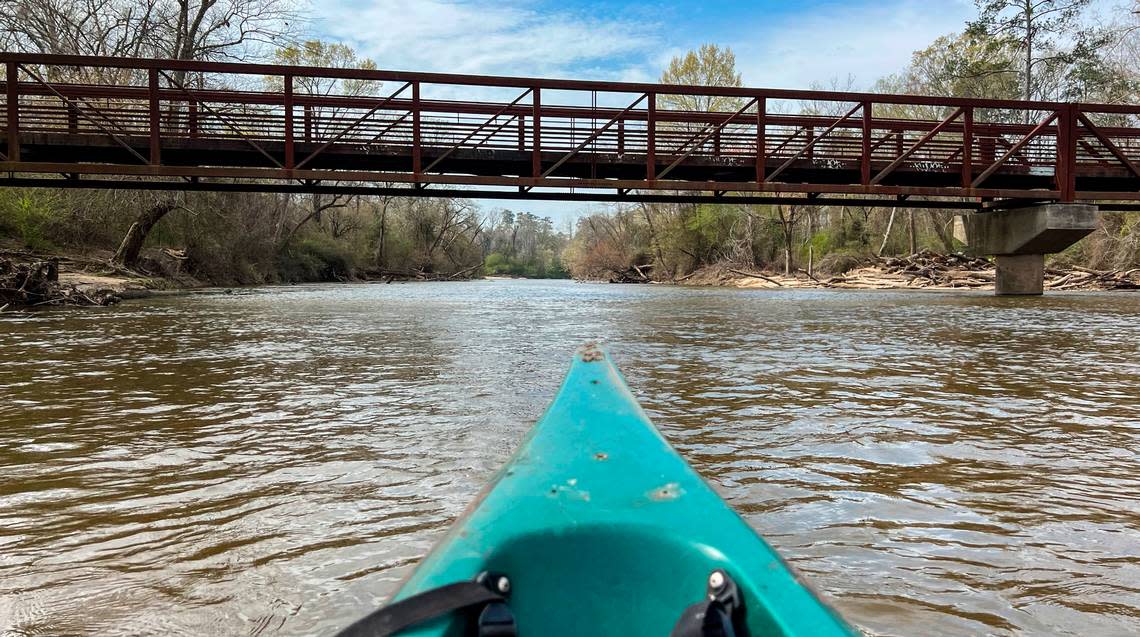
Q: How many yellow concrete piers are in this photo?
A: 0